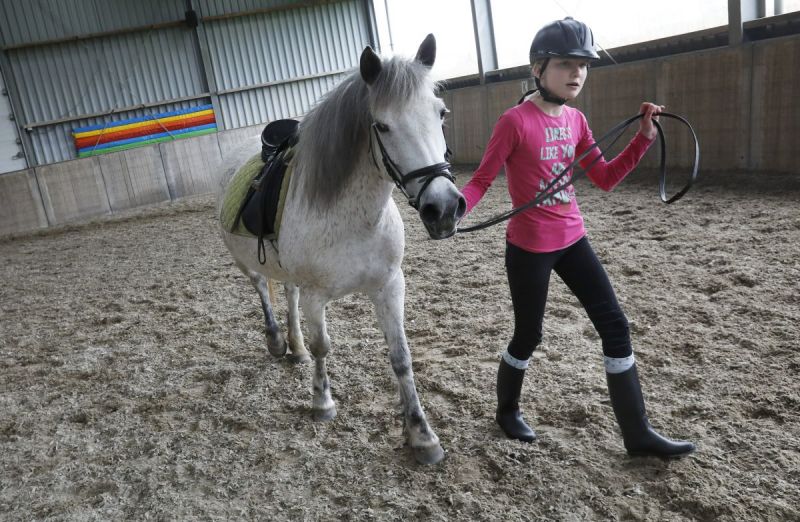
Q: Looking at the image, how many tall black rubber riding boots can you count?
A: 2